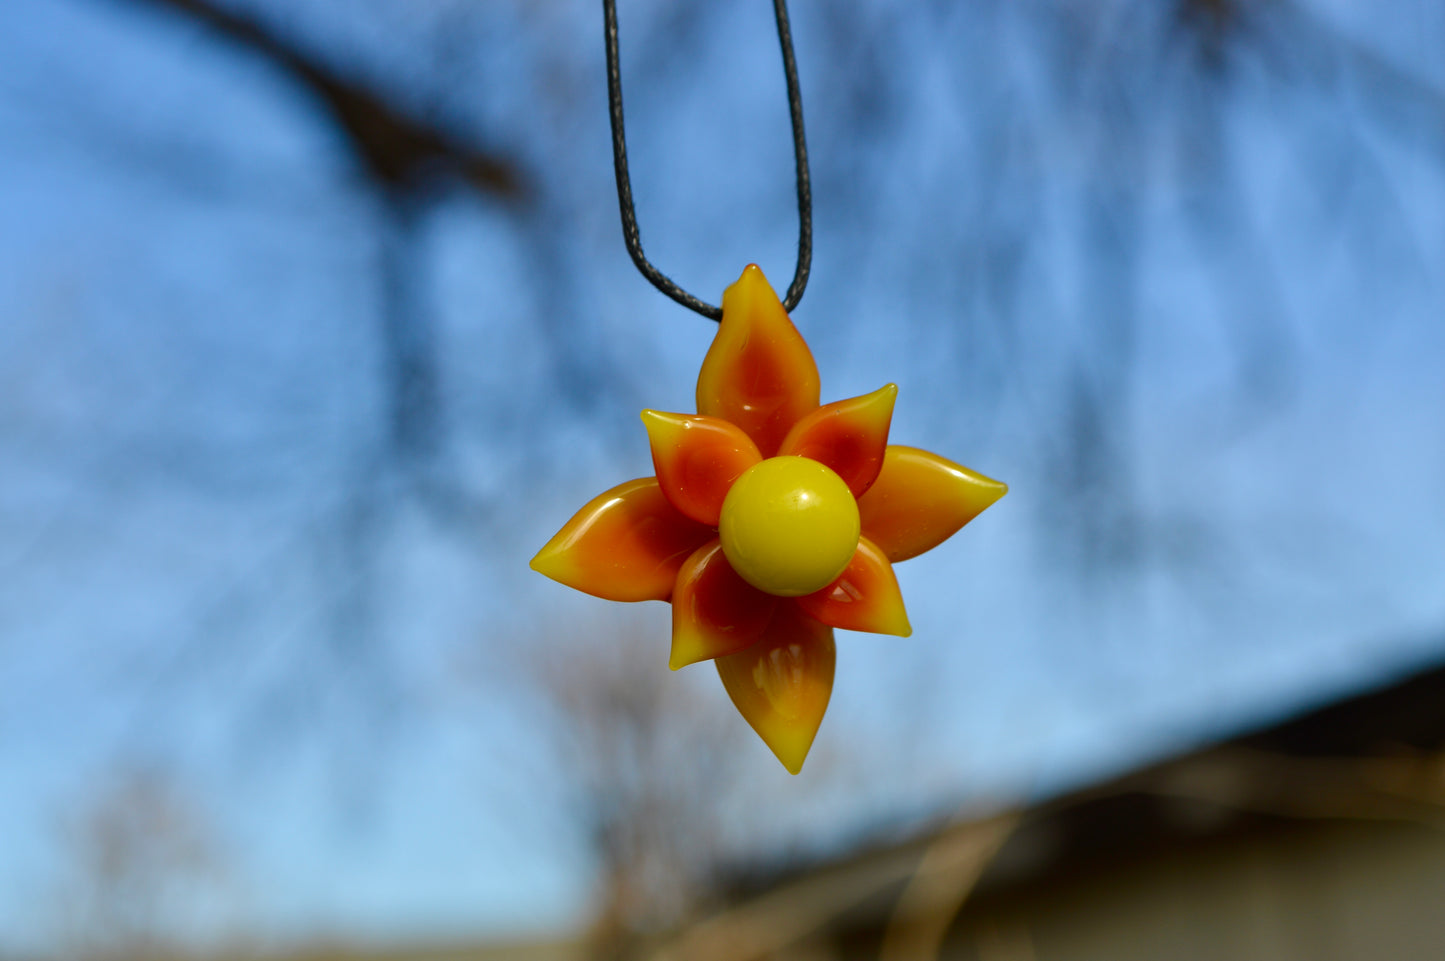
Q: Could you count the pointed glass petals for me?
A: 8